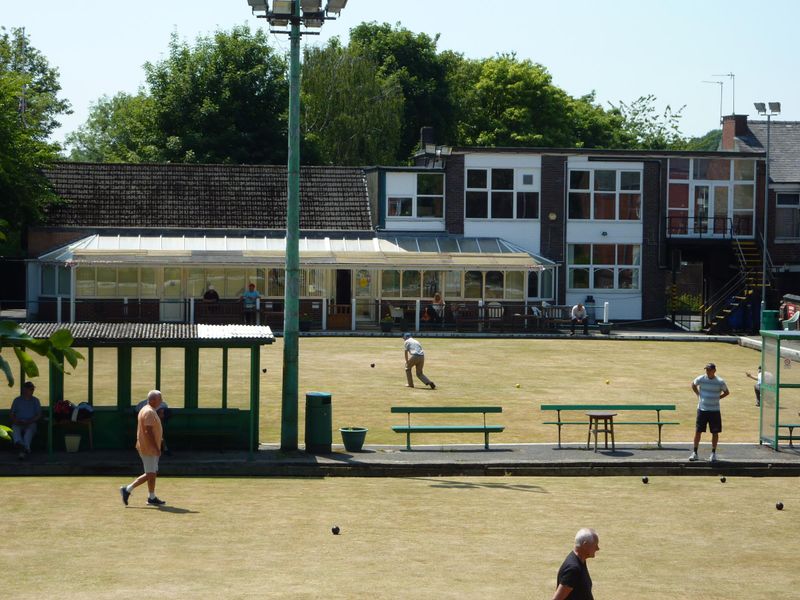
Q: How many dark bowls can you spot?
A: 6